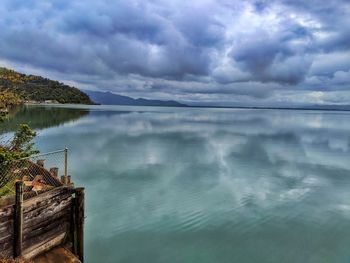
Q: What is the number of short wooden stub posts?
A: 3